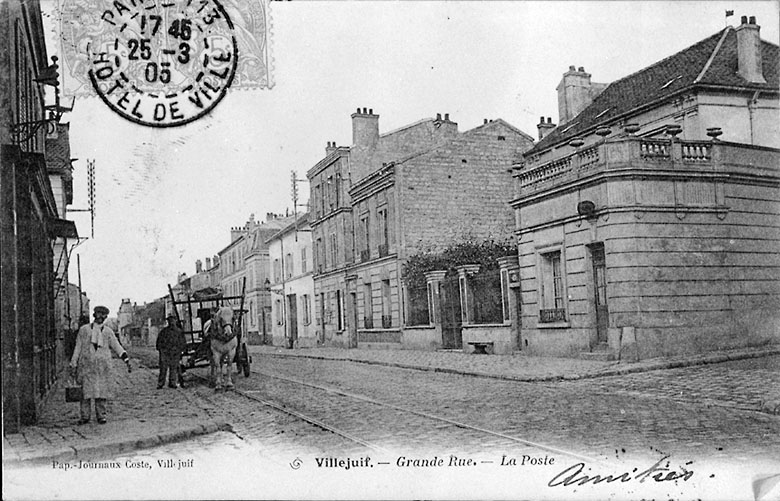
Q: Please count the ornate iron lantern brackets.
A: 1